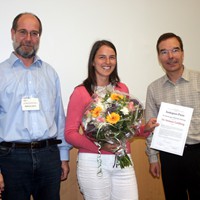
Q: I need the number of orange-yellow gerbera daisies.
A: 3